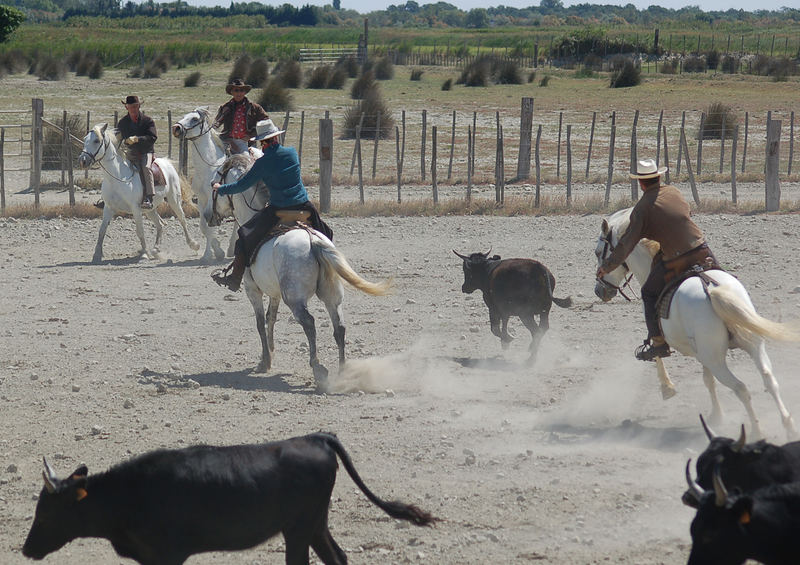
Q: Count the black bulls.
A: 4